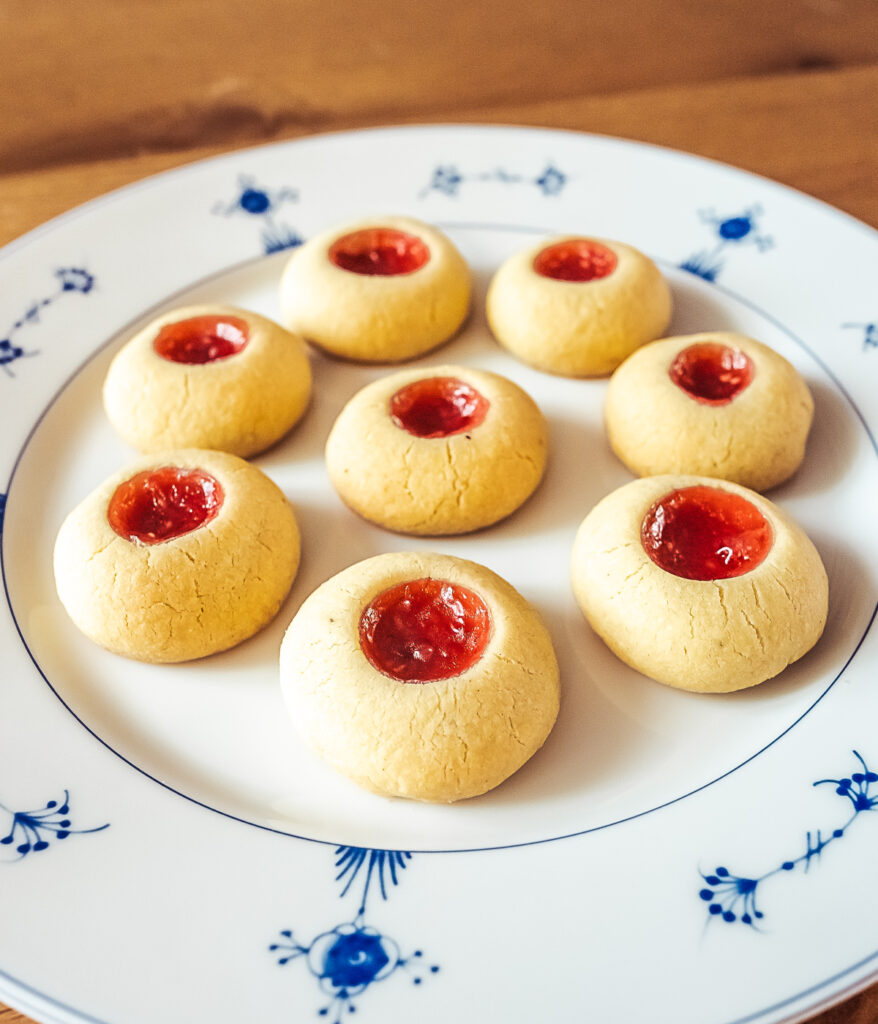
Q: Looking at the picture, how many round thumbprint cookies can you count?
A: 8